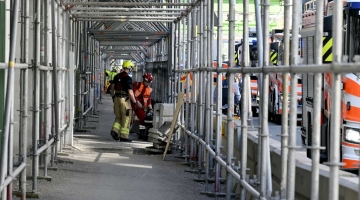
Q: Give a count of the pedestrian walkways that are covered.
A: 1